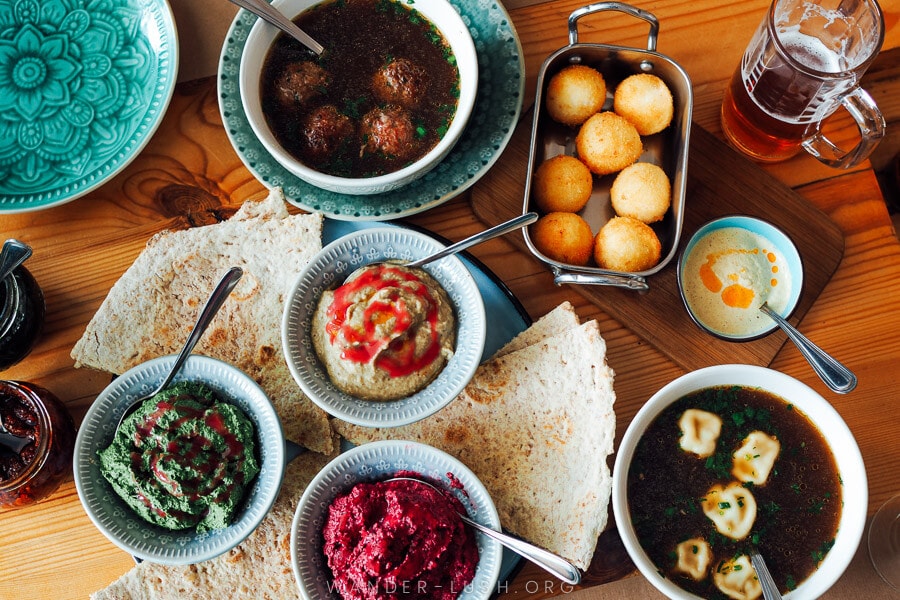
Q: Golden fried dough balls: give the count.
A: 7